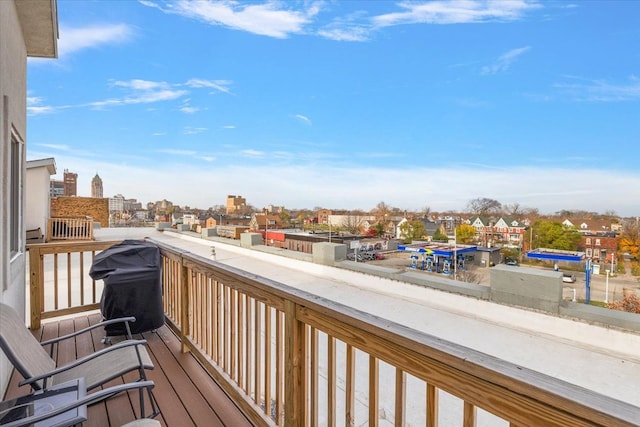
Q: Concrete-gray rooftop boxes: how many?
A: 6